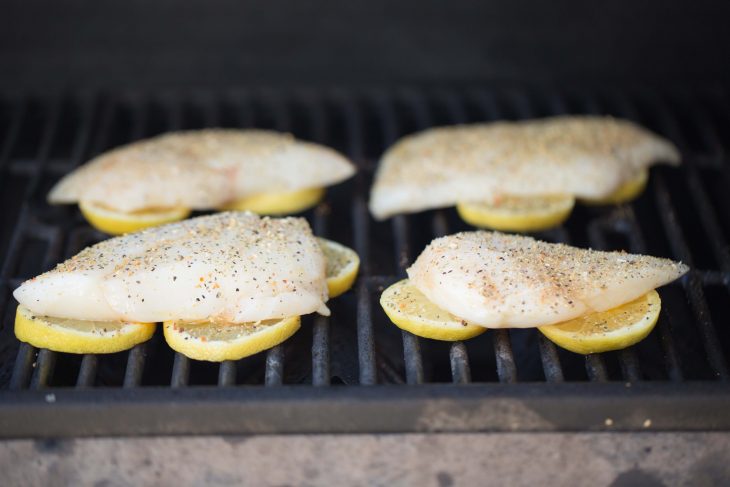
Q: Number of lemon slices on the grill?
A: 9